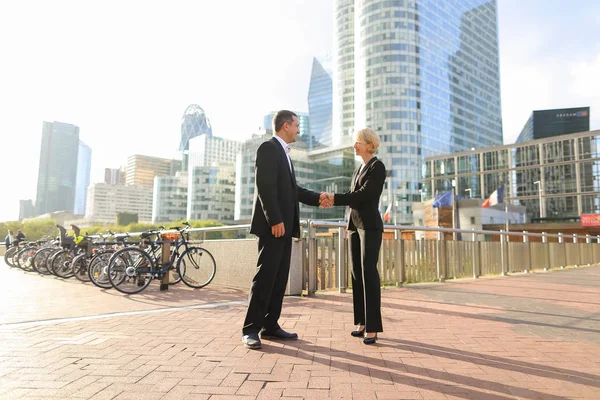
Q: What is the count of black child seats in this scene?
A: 2